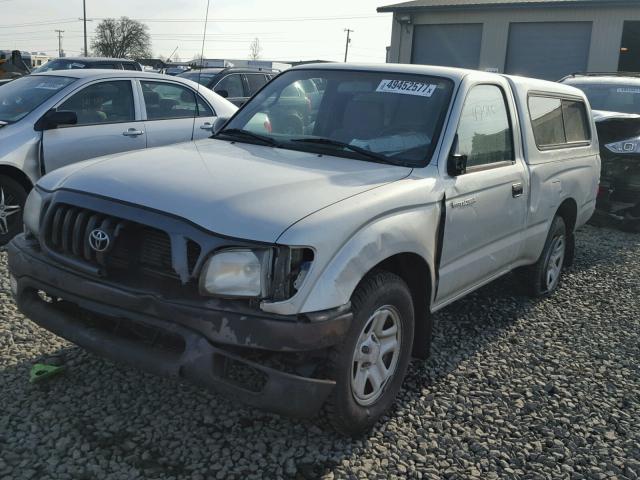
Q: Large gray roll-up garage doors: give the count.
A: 2